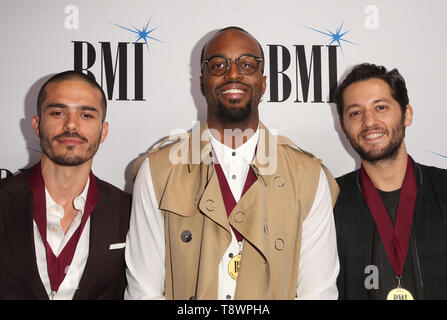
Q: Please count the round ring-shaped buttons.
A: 4